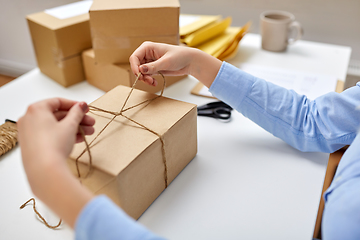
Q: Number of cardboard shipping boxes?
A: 4